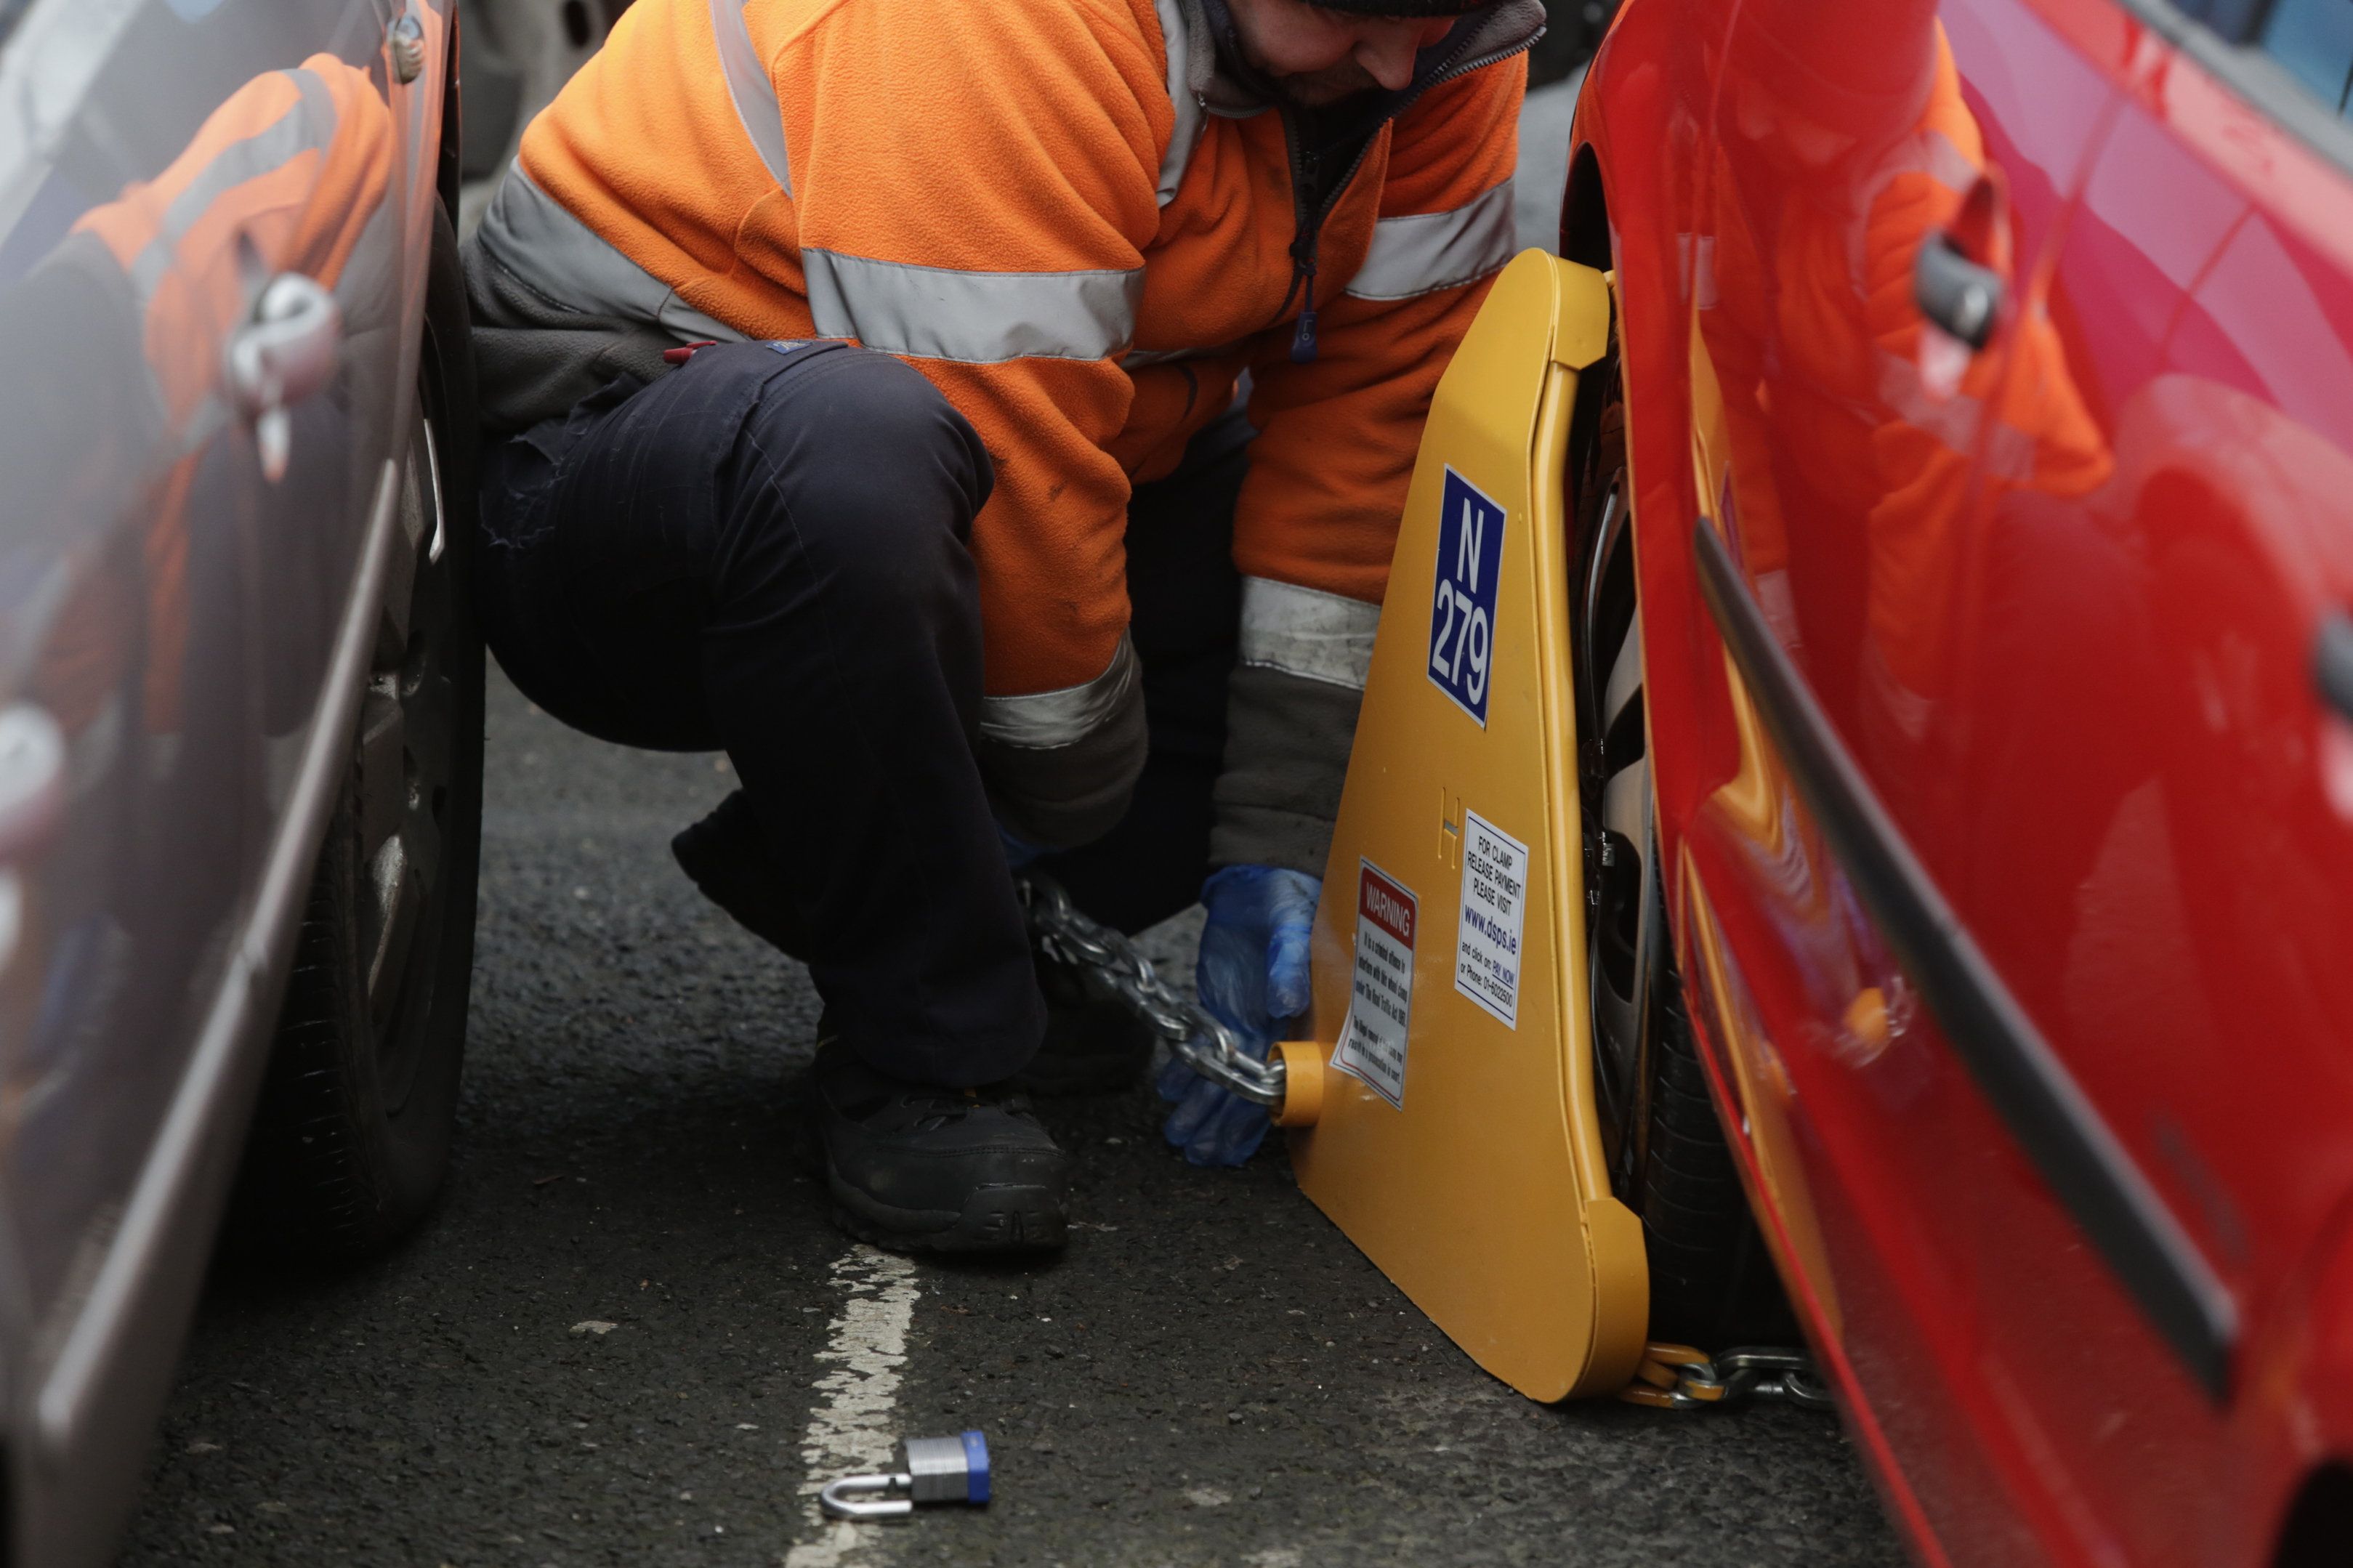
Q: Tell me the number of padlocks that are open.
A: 1